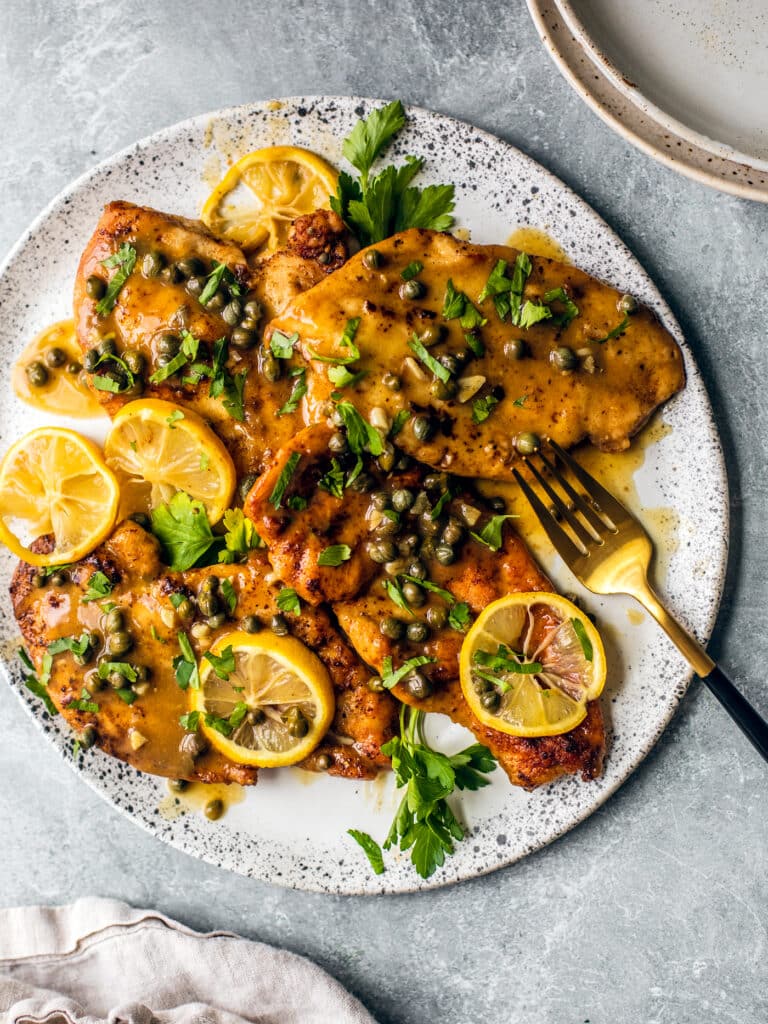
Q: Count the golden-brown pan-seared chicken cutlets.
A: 4